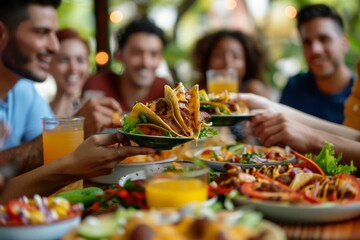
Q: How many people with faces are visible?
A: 5